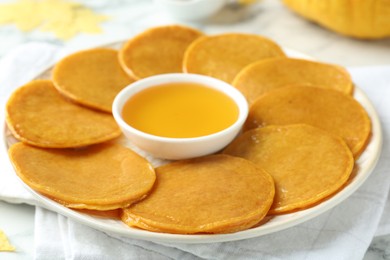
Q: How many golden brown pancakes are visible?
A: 9